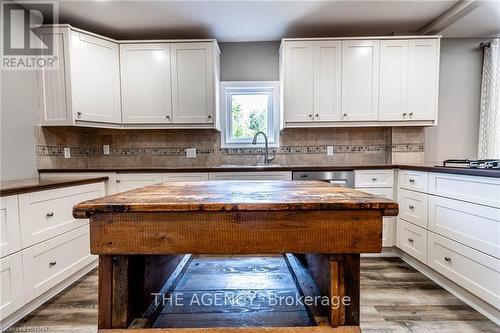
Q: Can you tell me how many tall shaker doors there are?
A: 8